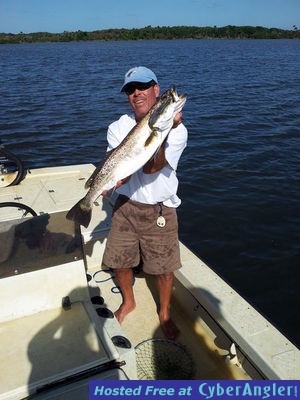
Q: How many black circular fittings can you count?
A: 4